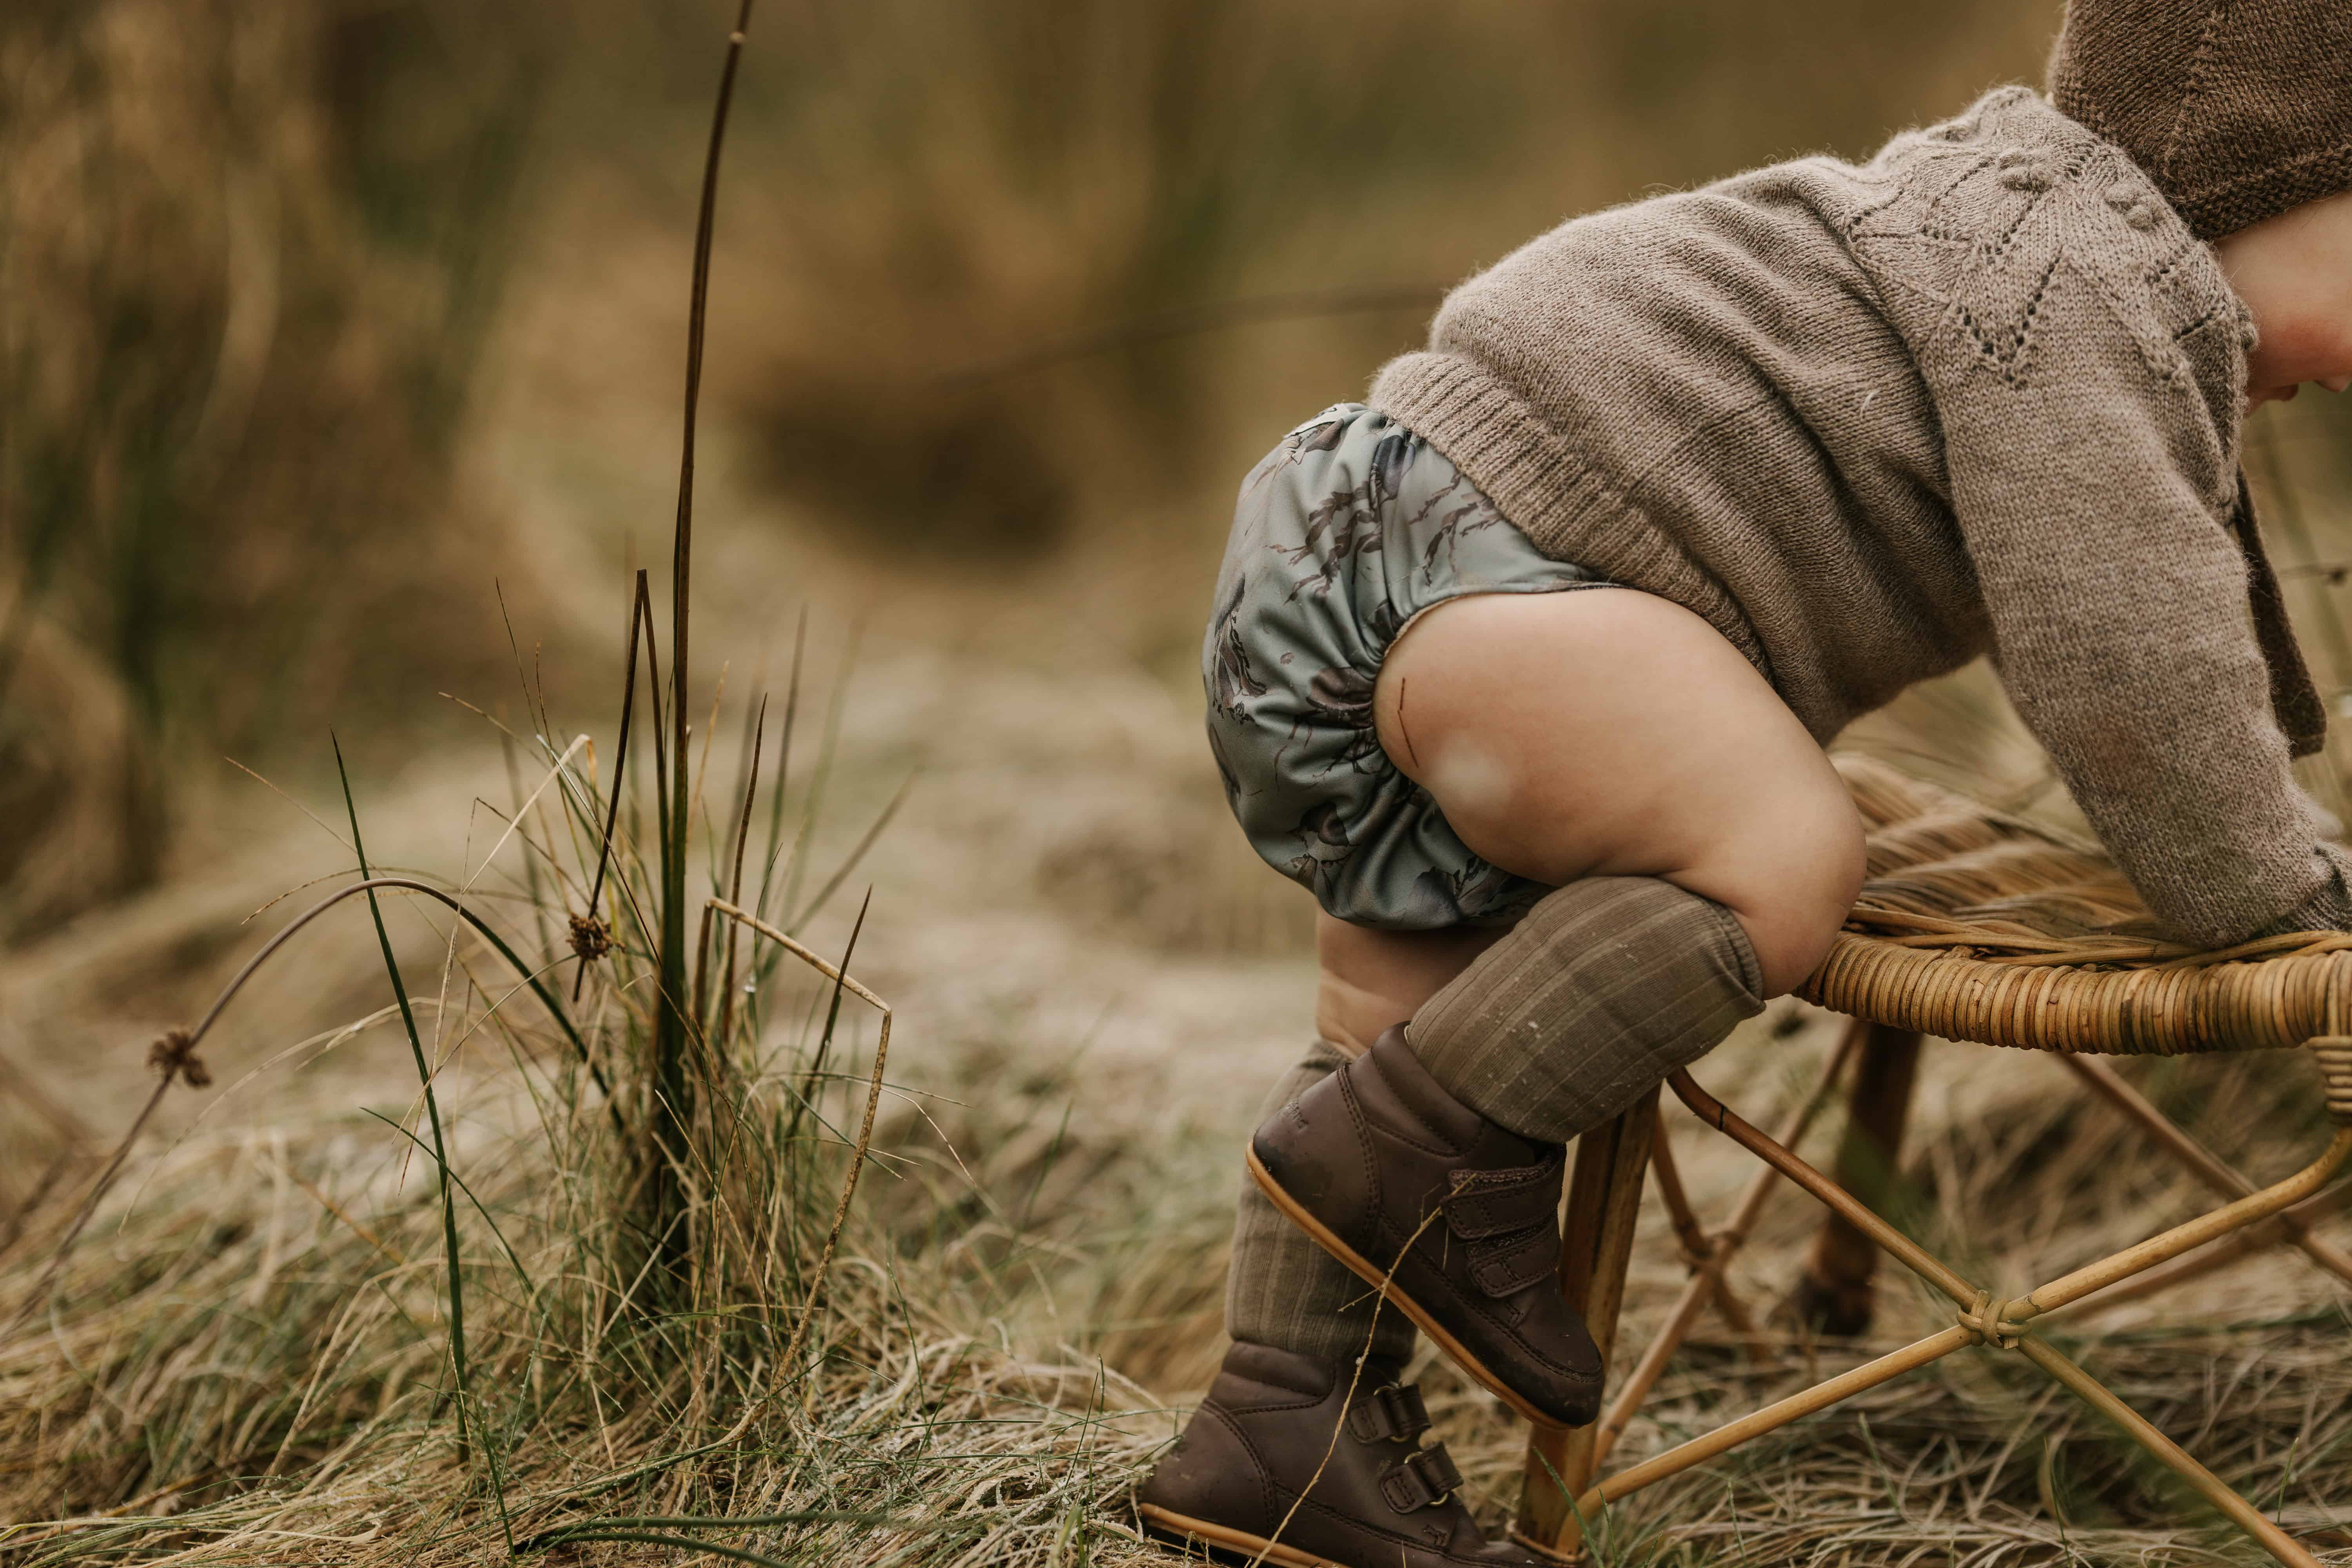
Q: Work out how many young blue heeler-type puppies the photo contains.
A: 0